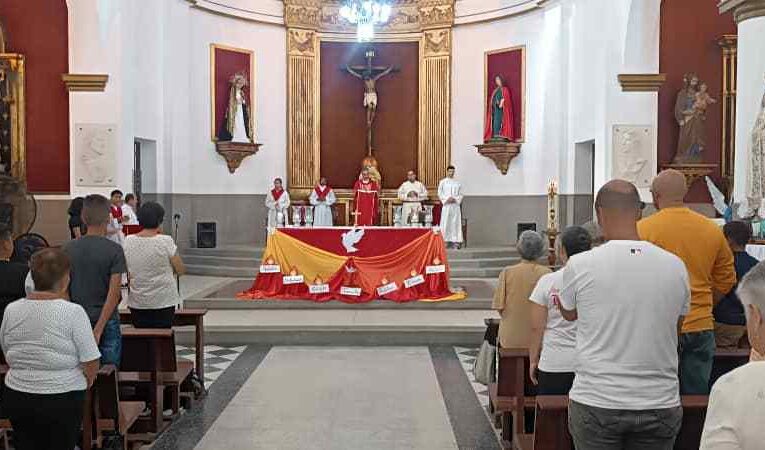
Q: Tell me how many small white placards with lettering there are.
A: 7